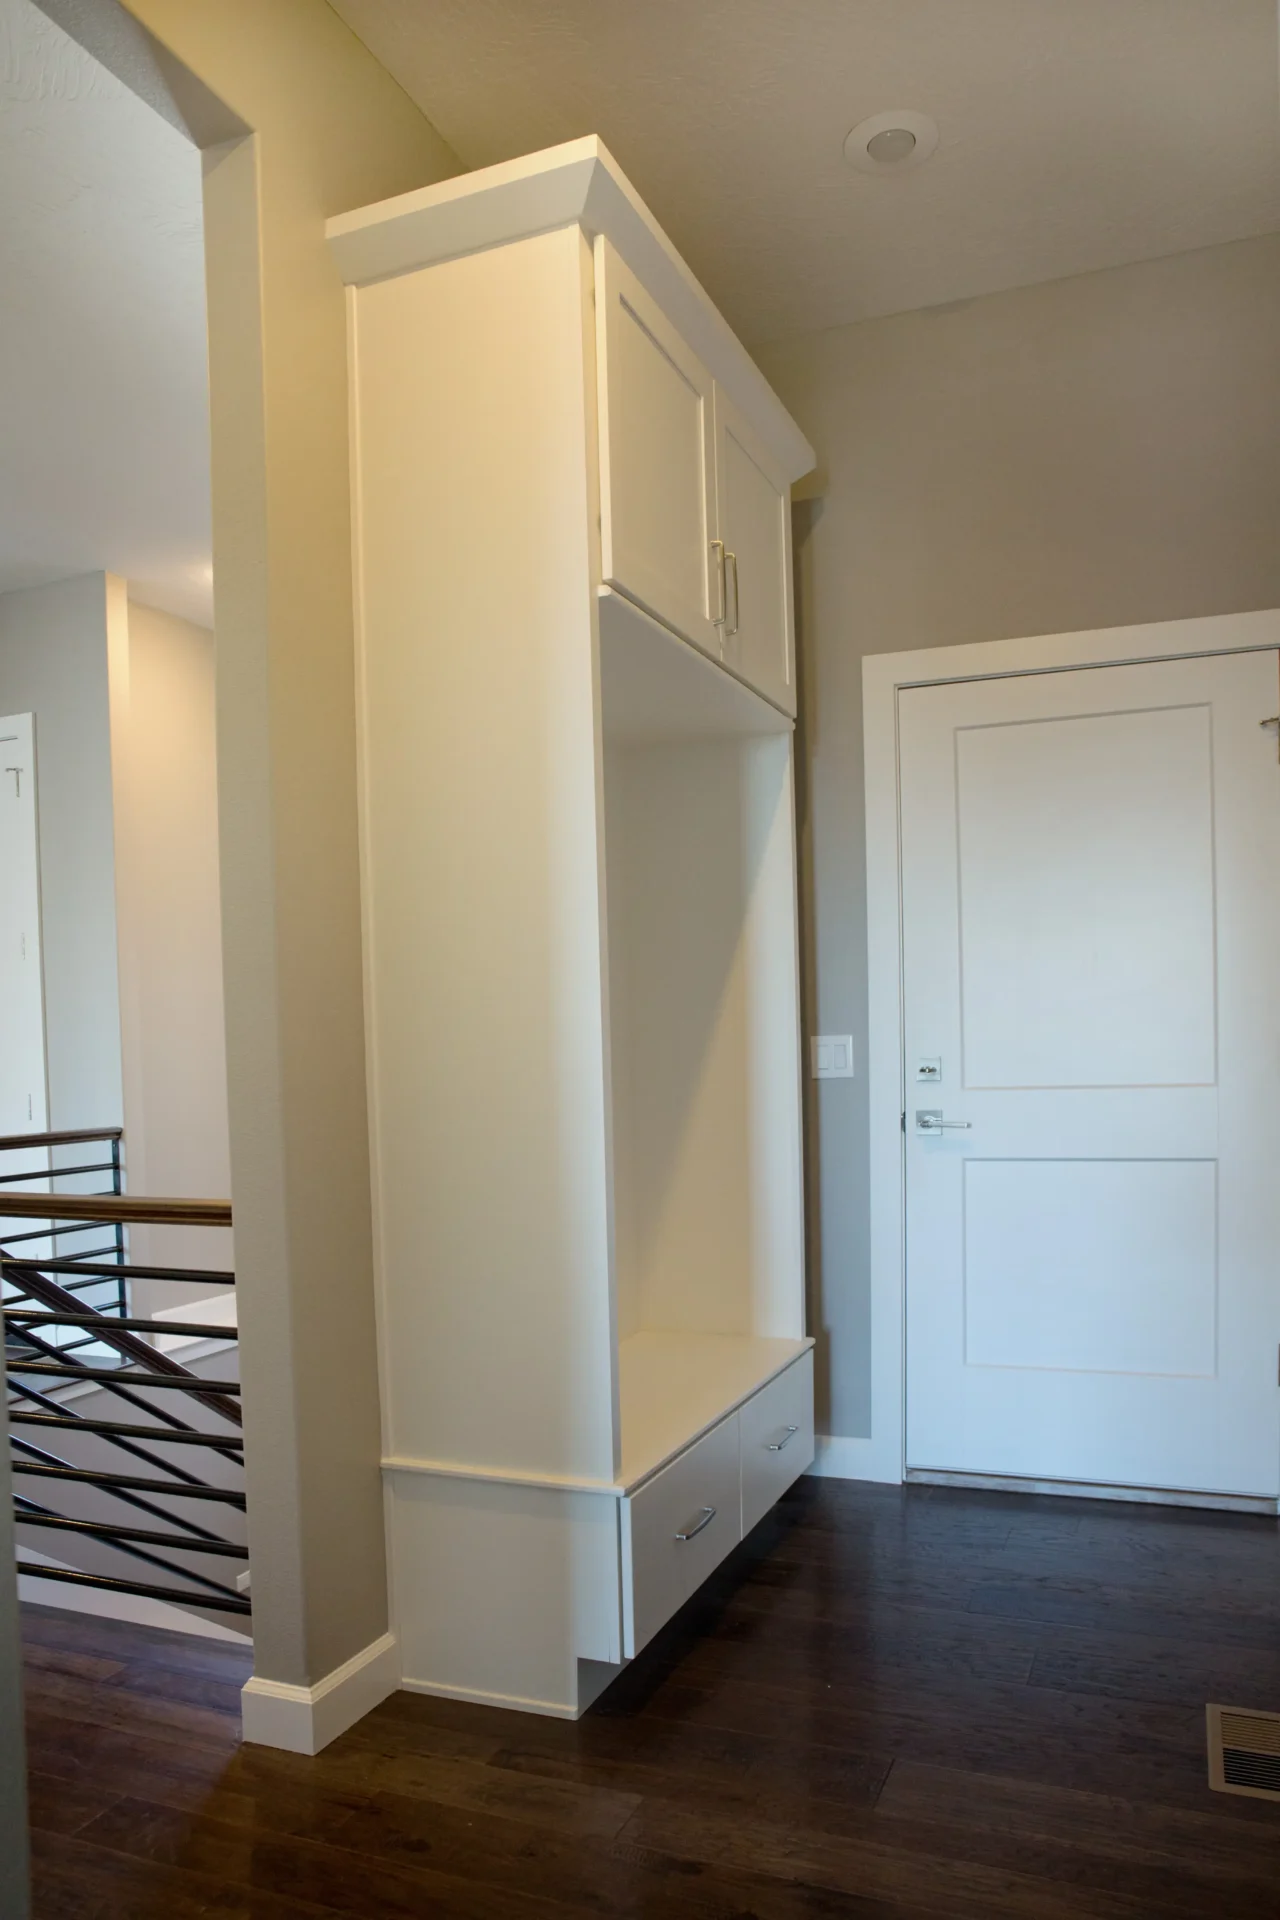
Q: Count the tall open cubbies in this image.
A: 1